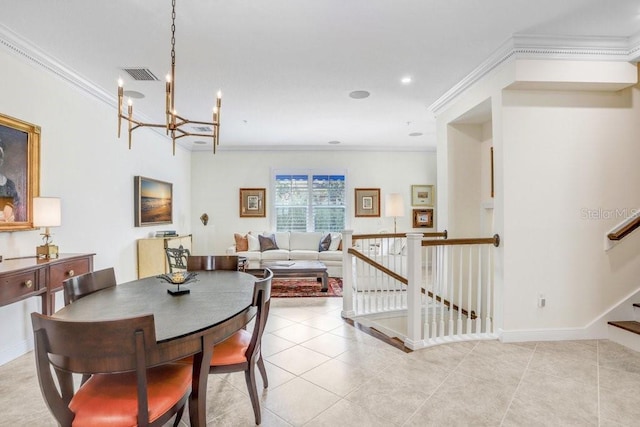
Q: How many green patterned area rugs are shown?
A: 0